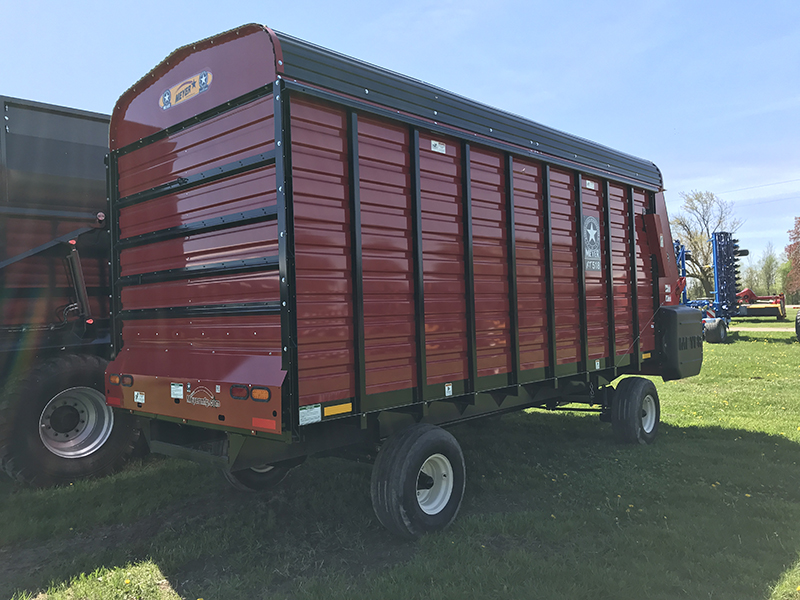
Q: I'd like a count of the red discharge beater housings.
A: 1